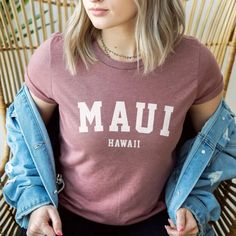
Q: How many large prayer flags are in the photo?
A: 0